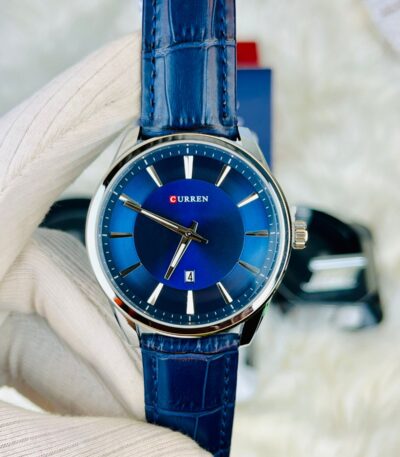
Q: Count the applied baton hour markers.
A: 12